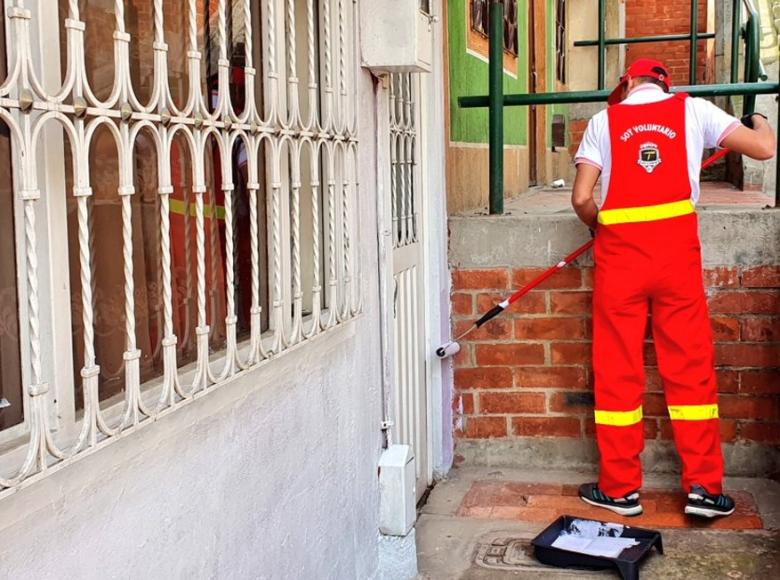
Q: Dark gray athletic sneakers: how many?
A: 2